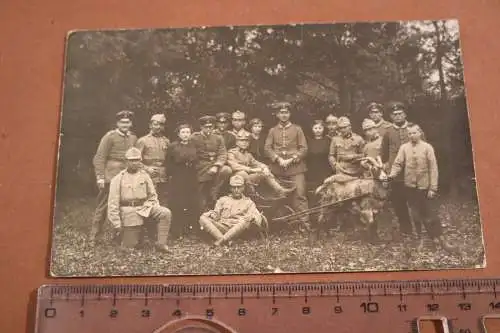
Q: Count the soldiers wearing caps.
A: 14